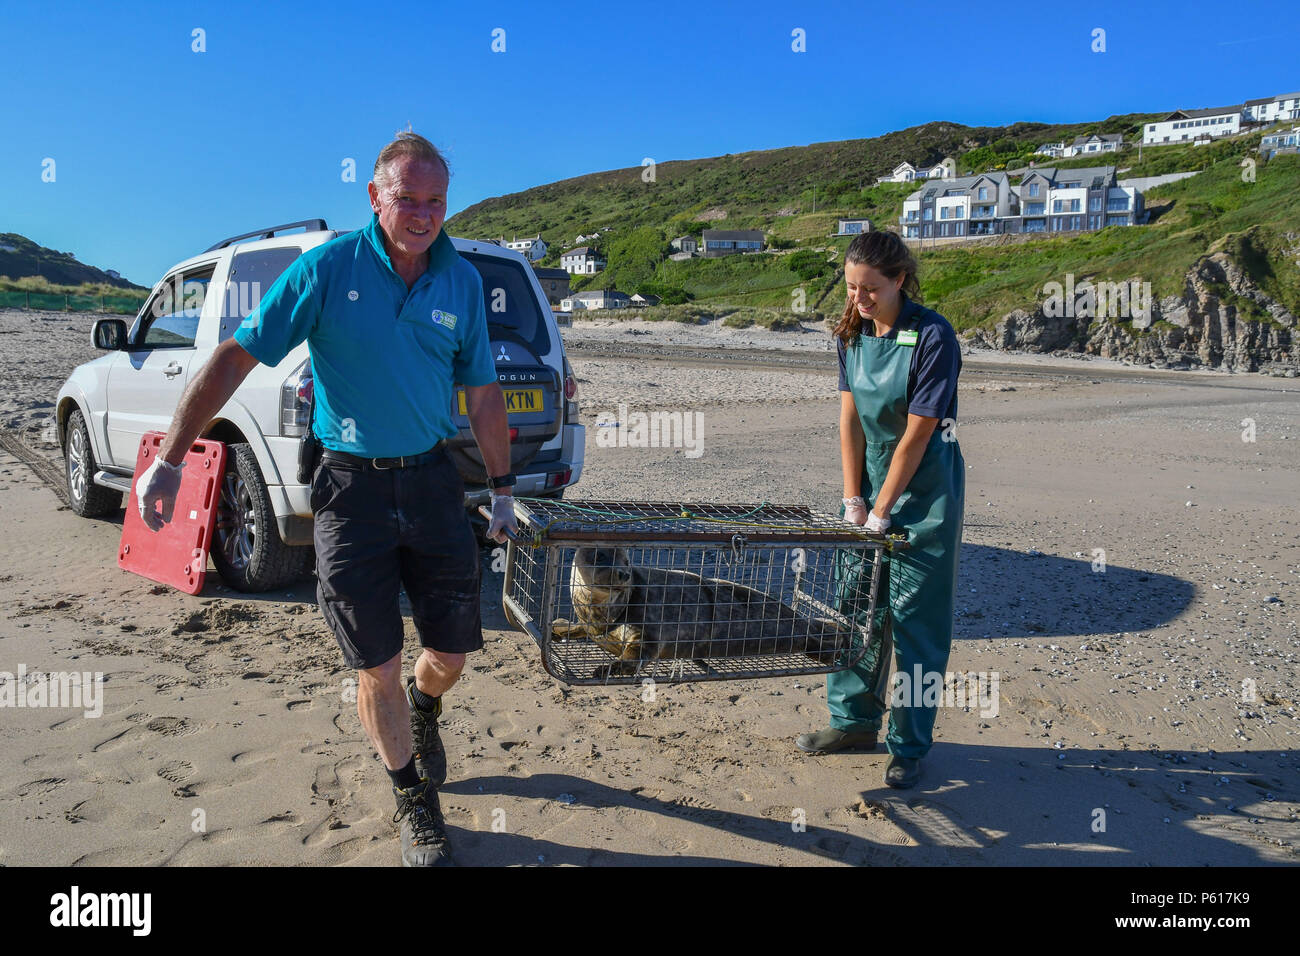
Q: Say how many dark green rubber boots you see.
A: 2